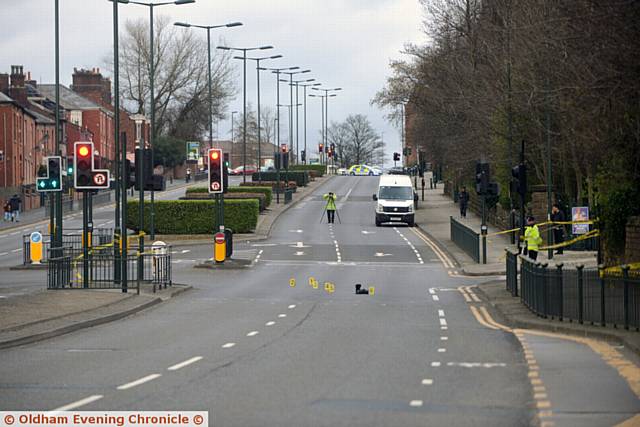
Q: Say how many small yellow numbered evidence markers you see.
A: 6